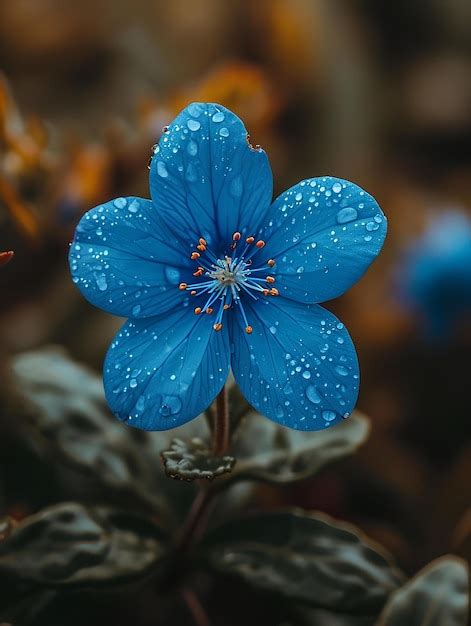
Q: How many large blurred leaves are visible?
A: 5